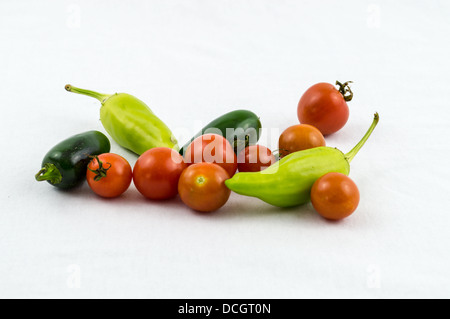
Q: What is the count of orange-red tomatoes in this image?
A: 8